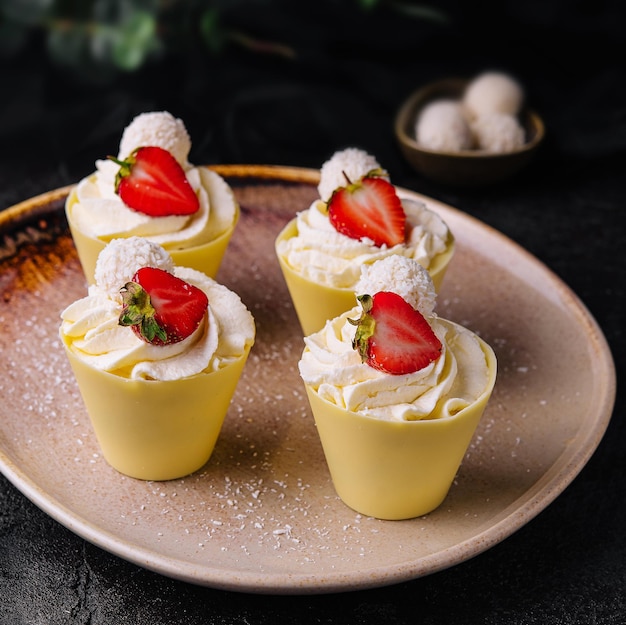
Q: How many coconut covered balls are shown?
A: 7